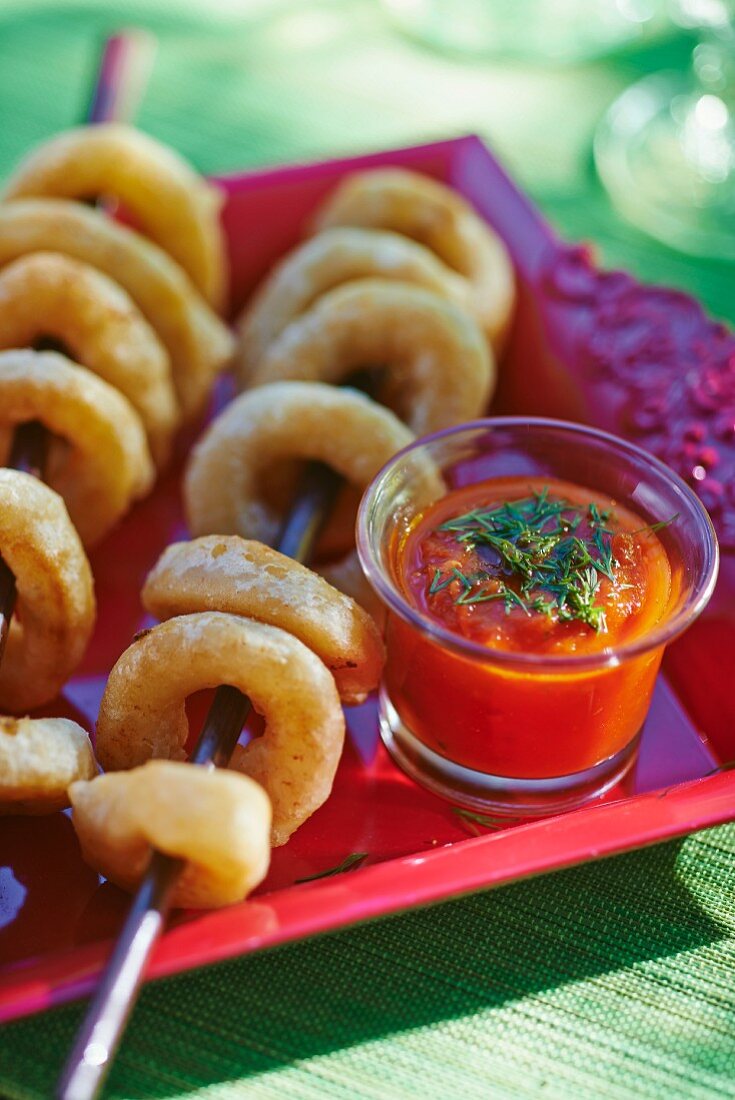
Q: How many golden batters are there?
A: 13